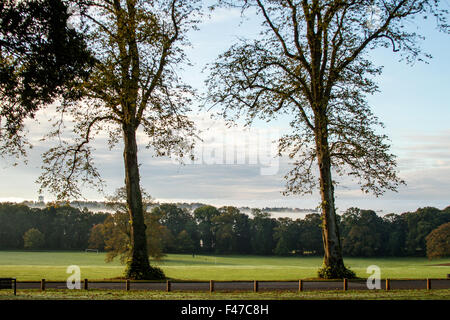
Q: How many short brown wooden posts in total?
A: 10